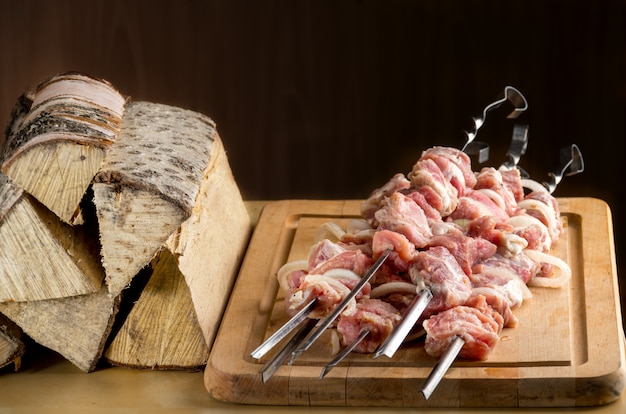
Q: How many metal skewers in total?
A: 6